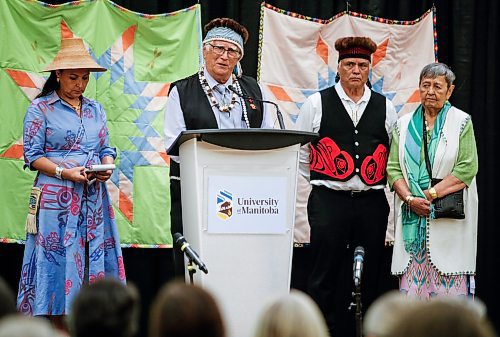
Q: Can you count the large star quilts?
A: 2